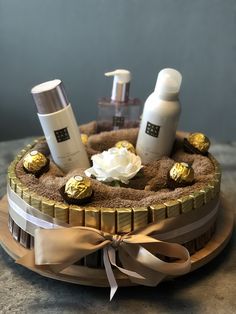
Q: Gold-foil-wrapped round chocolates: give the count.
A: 6